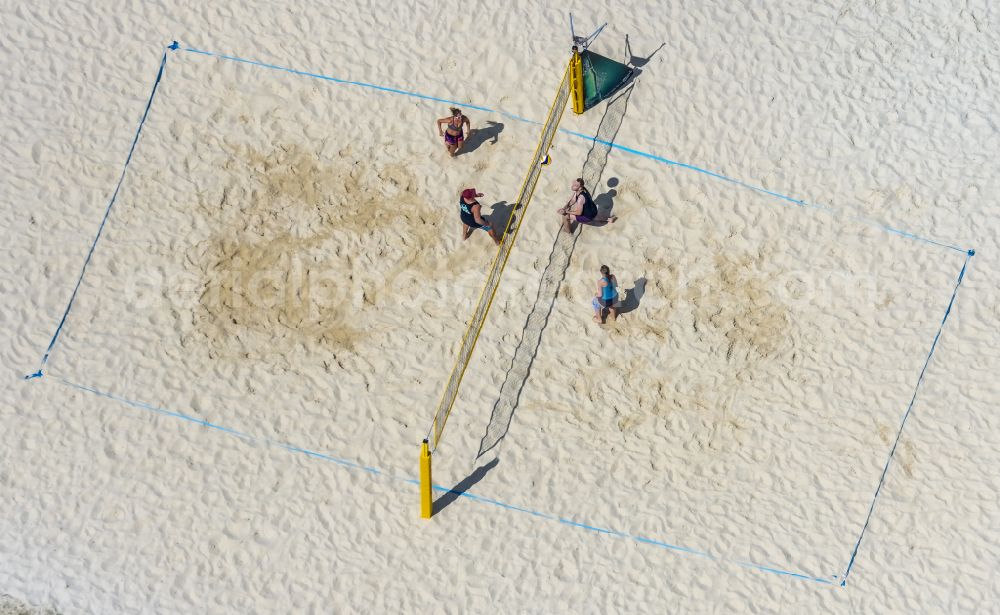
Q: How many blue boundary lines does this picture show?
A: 4